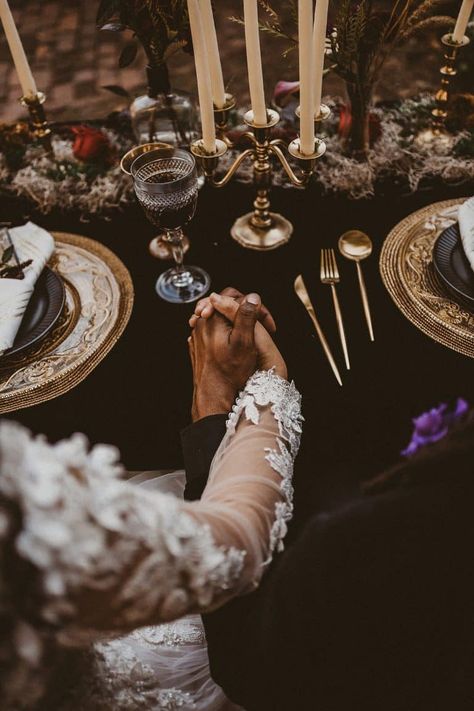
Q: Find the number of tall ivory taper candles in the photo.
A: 7